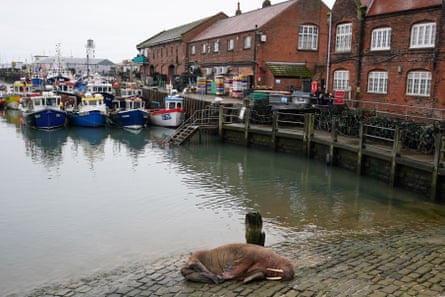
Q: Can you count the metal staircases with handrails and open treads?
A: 1